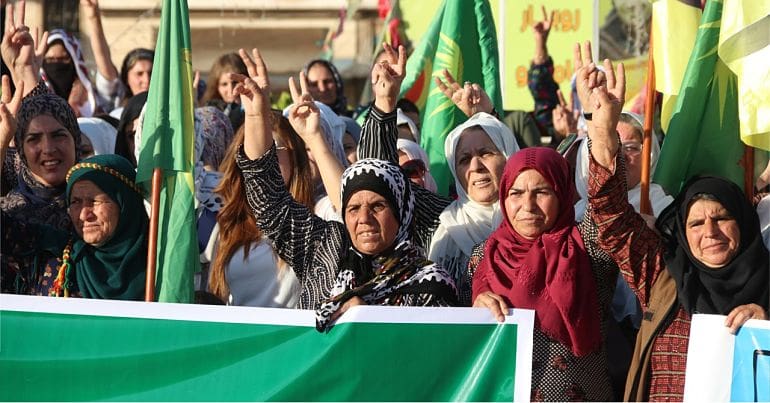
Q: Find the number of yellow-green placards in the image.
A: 1